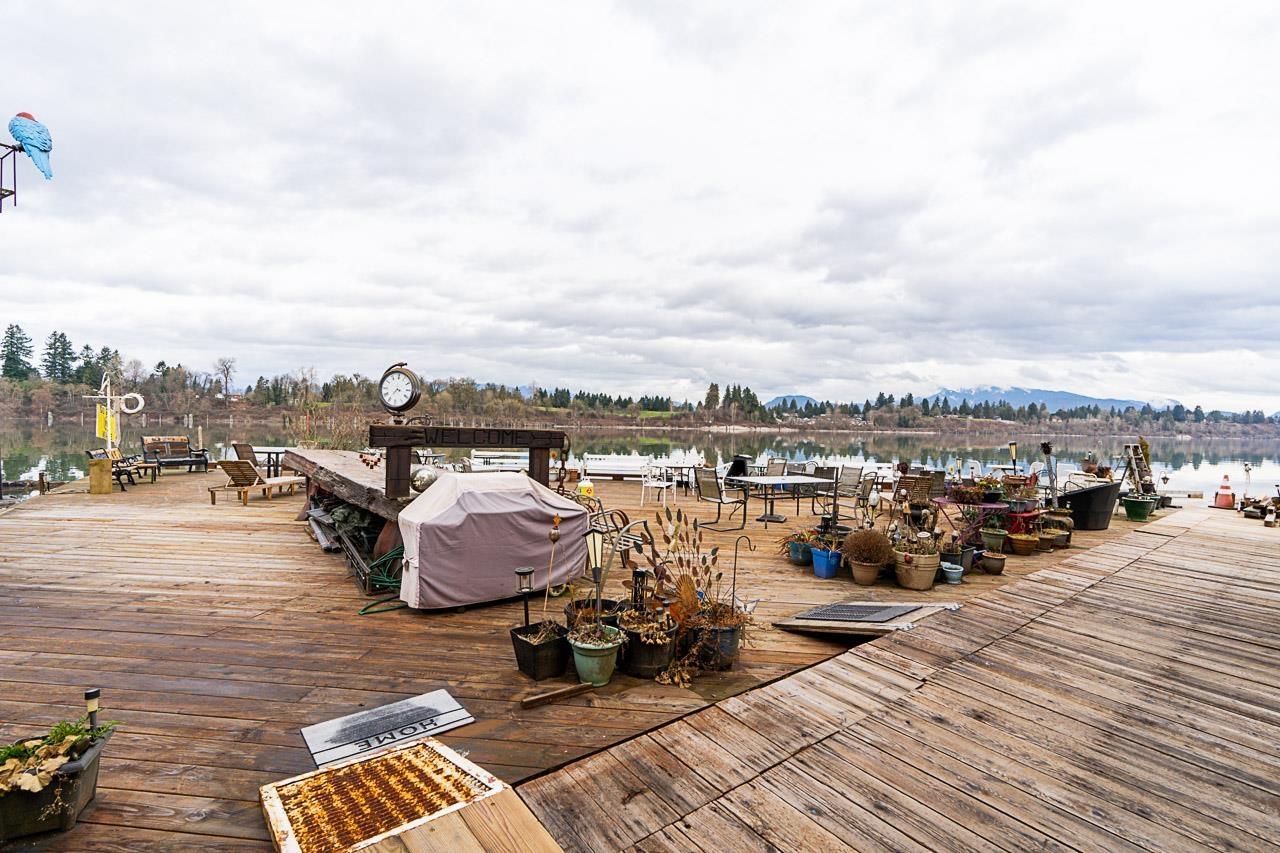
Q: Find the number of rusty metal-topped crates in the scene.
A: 1